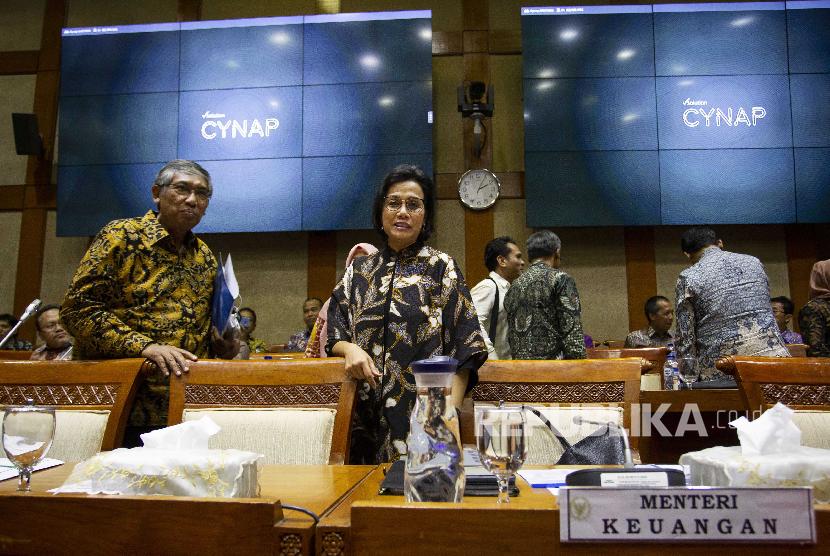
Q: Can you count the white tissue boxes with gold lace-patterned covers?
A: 2